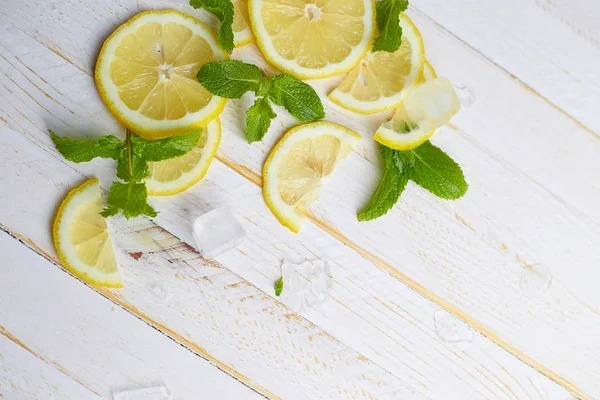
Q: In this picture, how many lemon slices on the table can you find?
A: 8